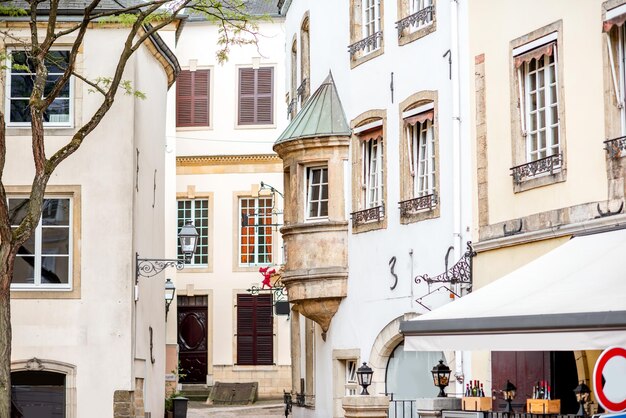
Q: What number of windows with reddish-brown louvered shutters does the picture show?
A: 3